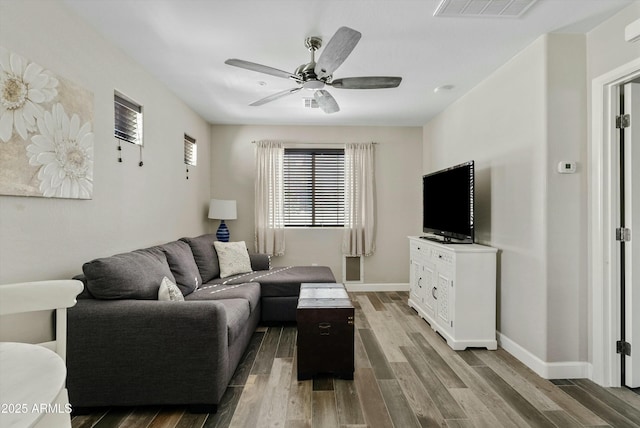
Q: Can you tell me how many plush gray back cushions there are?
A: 3